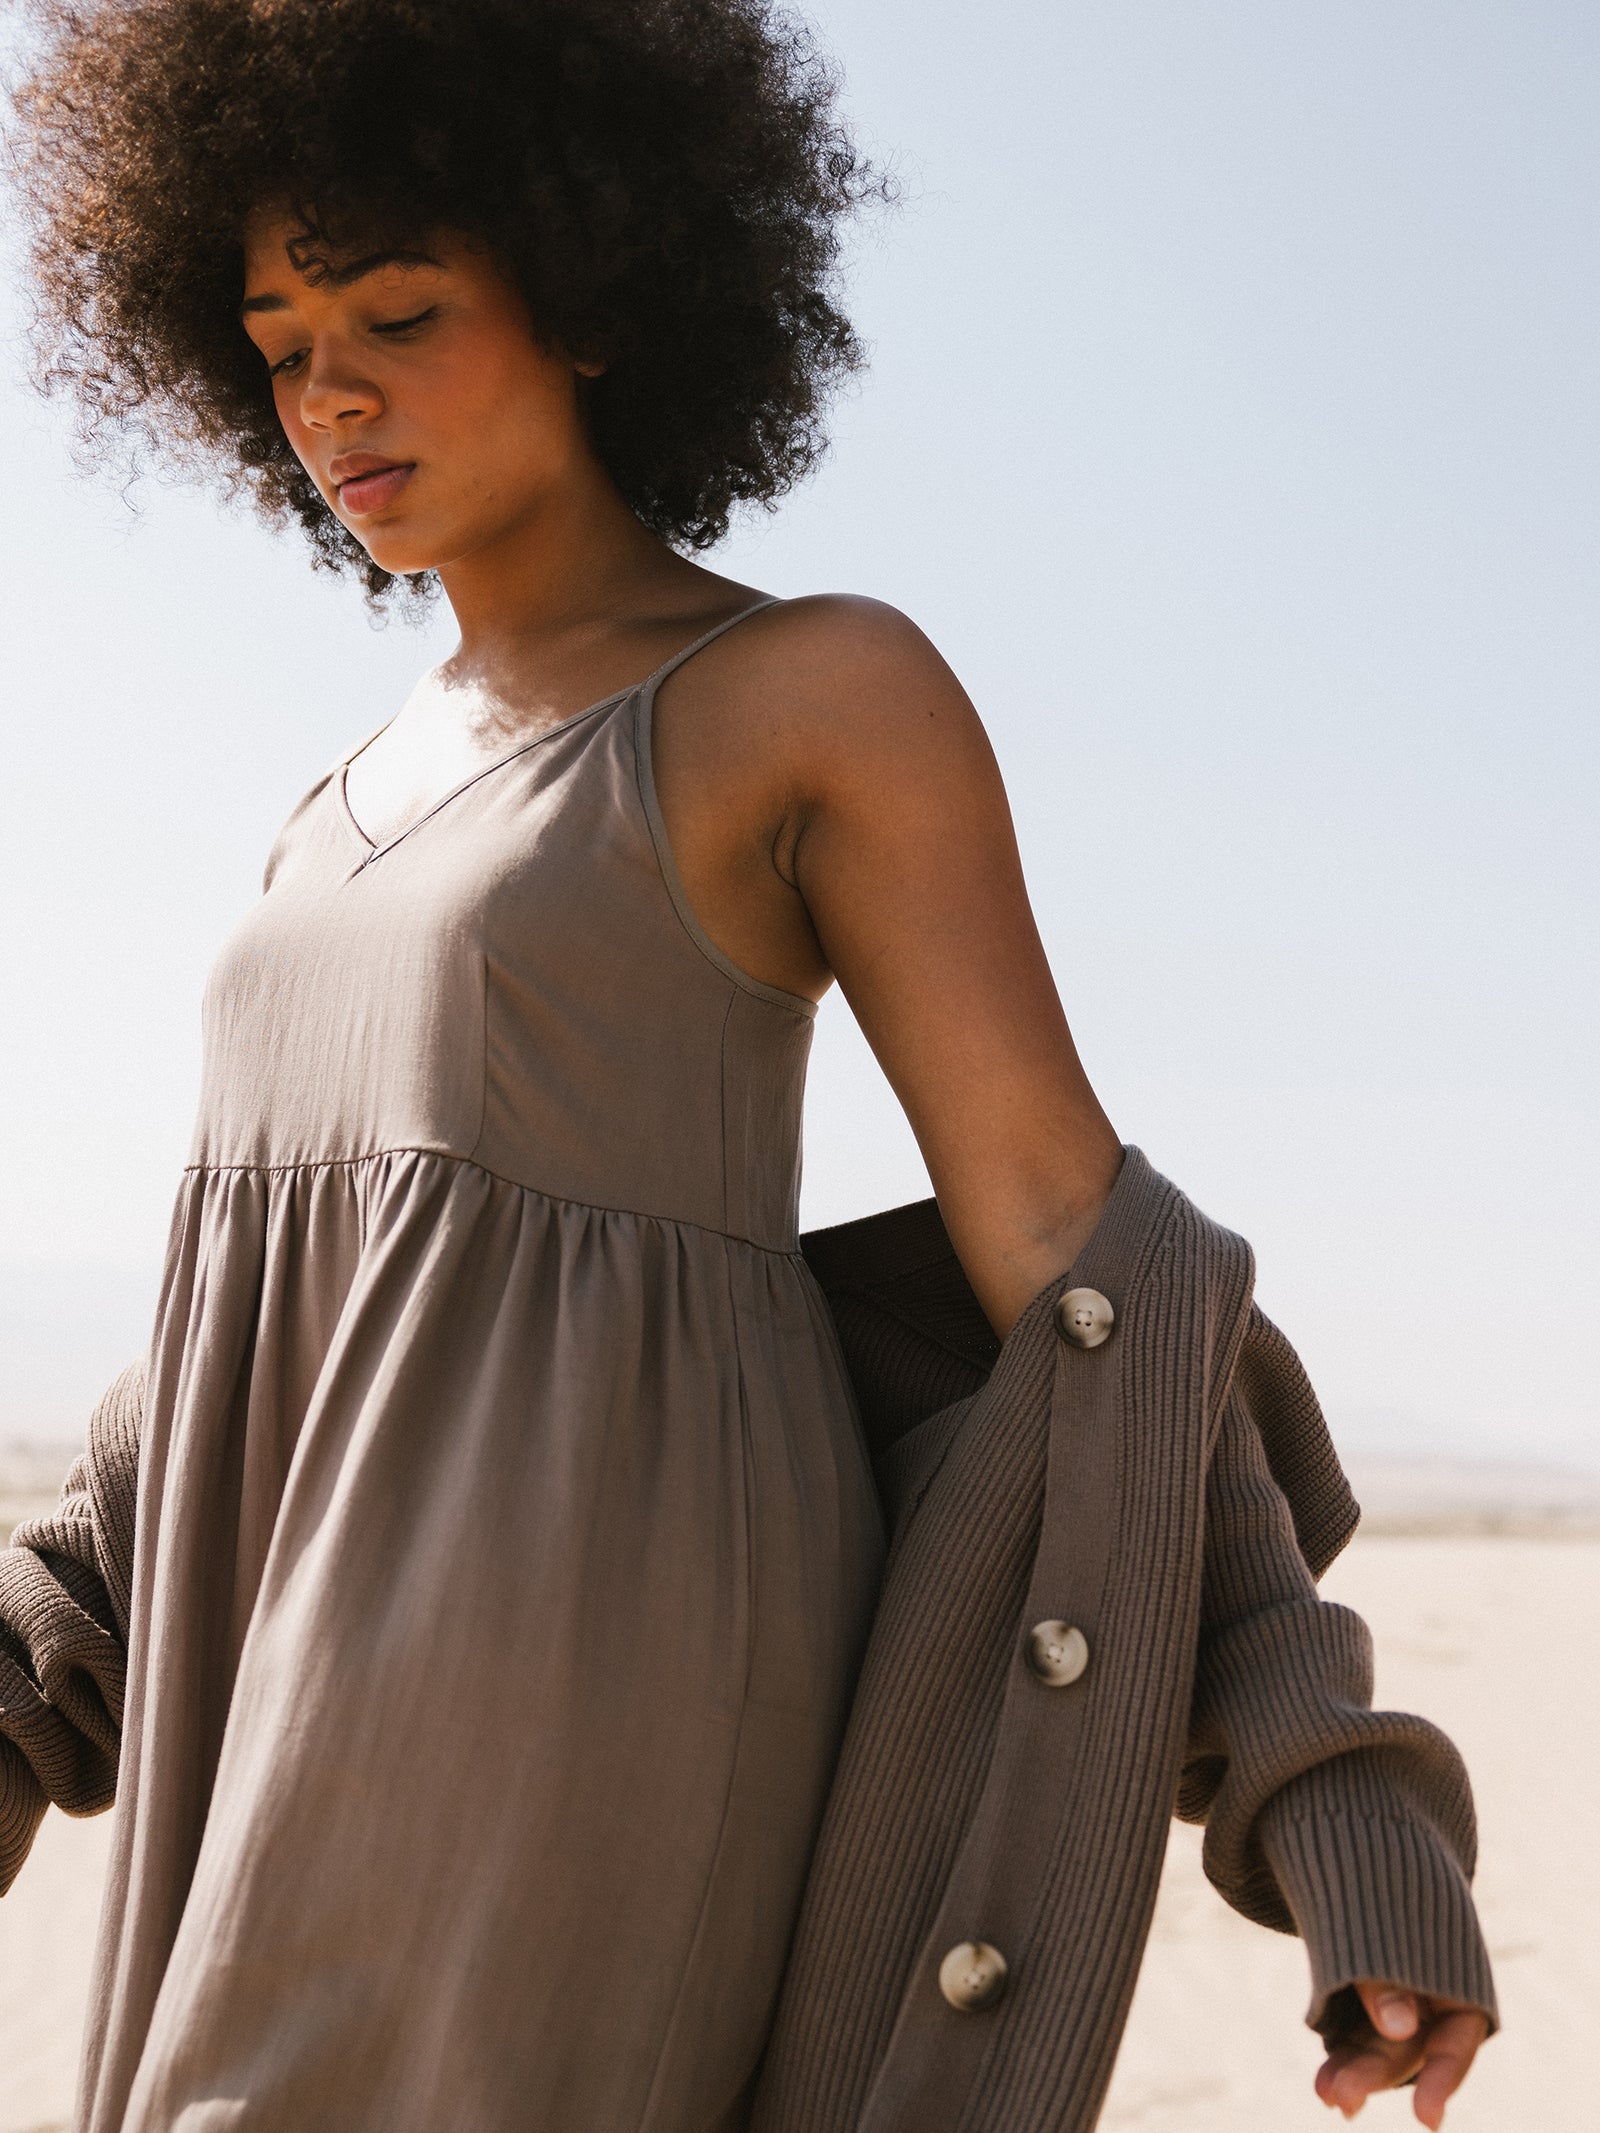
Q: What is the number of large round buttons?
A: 3